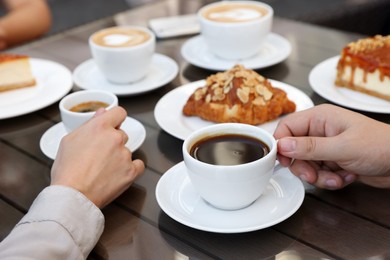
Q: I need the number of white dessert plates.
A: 3